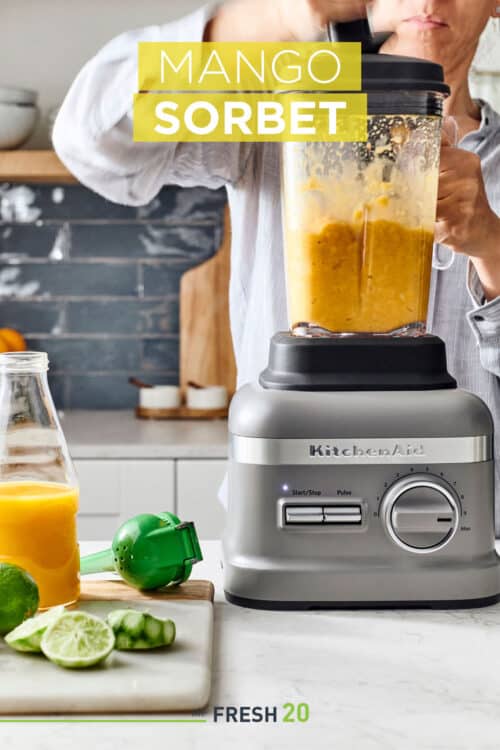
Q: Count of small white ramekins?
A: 2